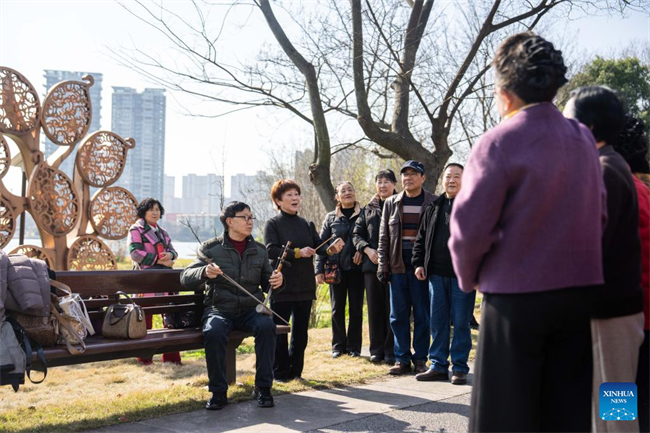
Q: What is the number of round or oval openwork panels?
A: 9